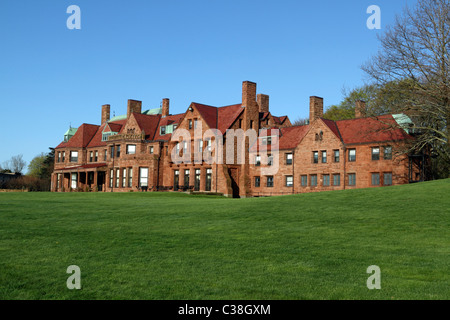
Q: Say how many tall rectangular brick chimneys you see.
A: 7